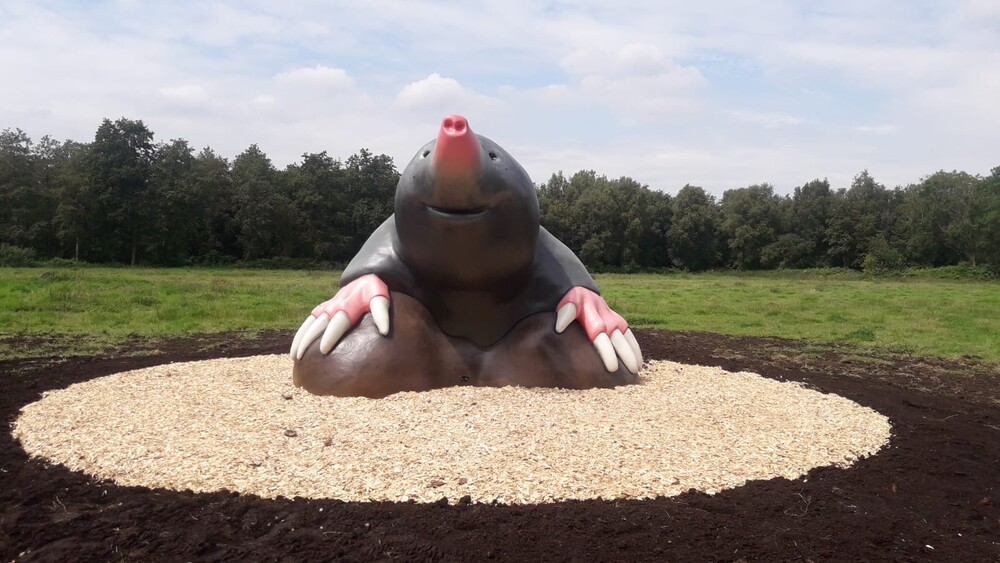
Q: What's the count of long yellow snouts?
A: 0